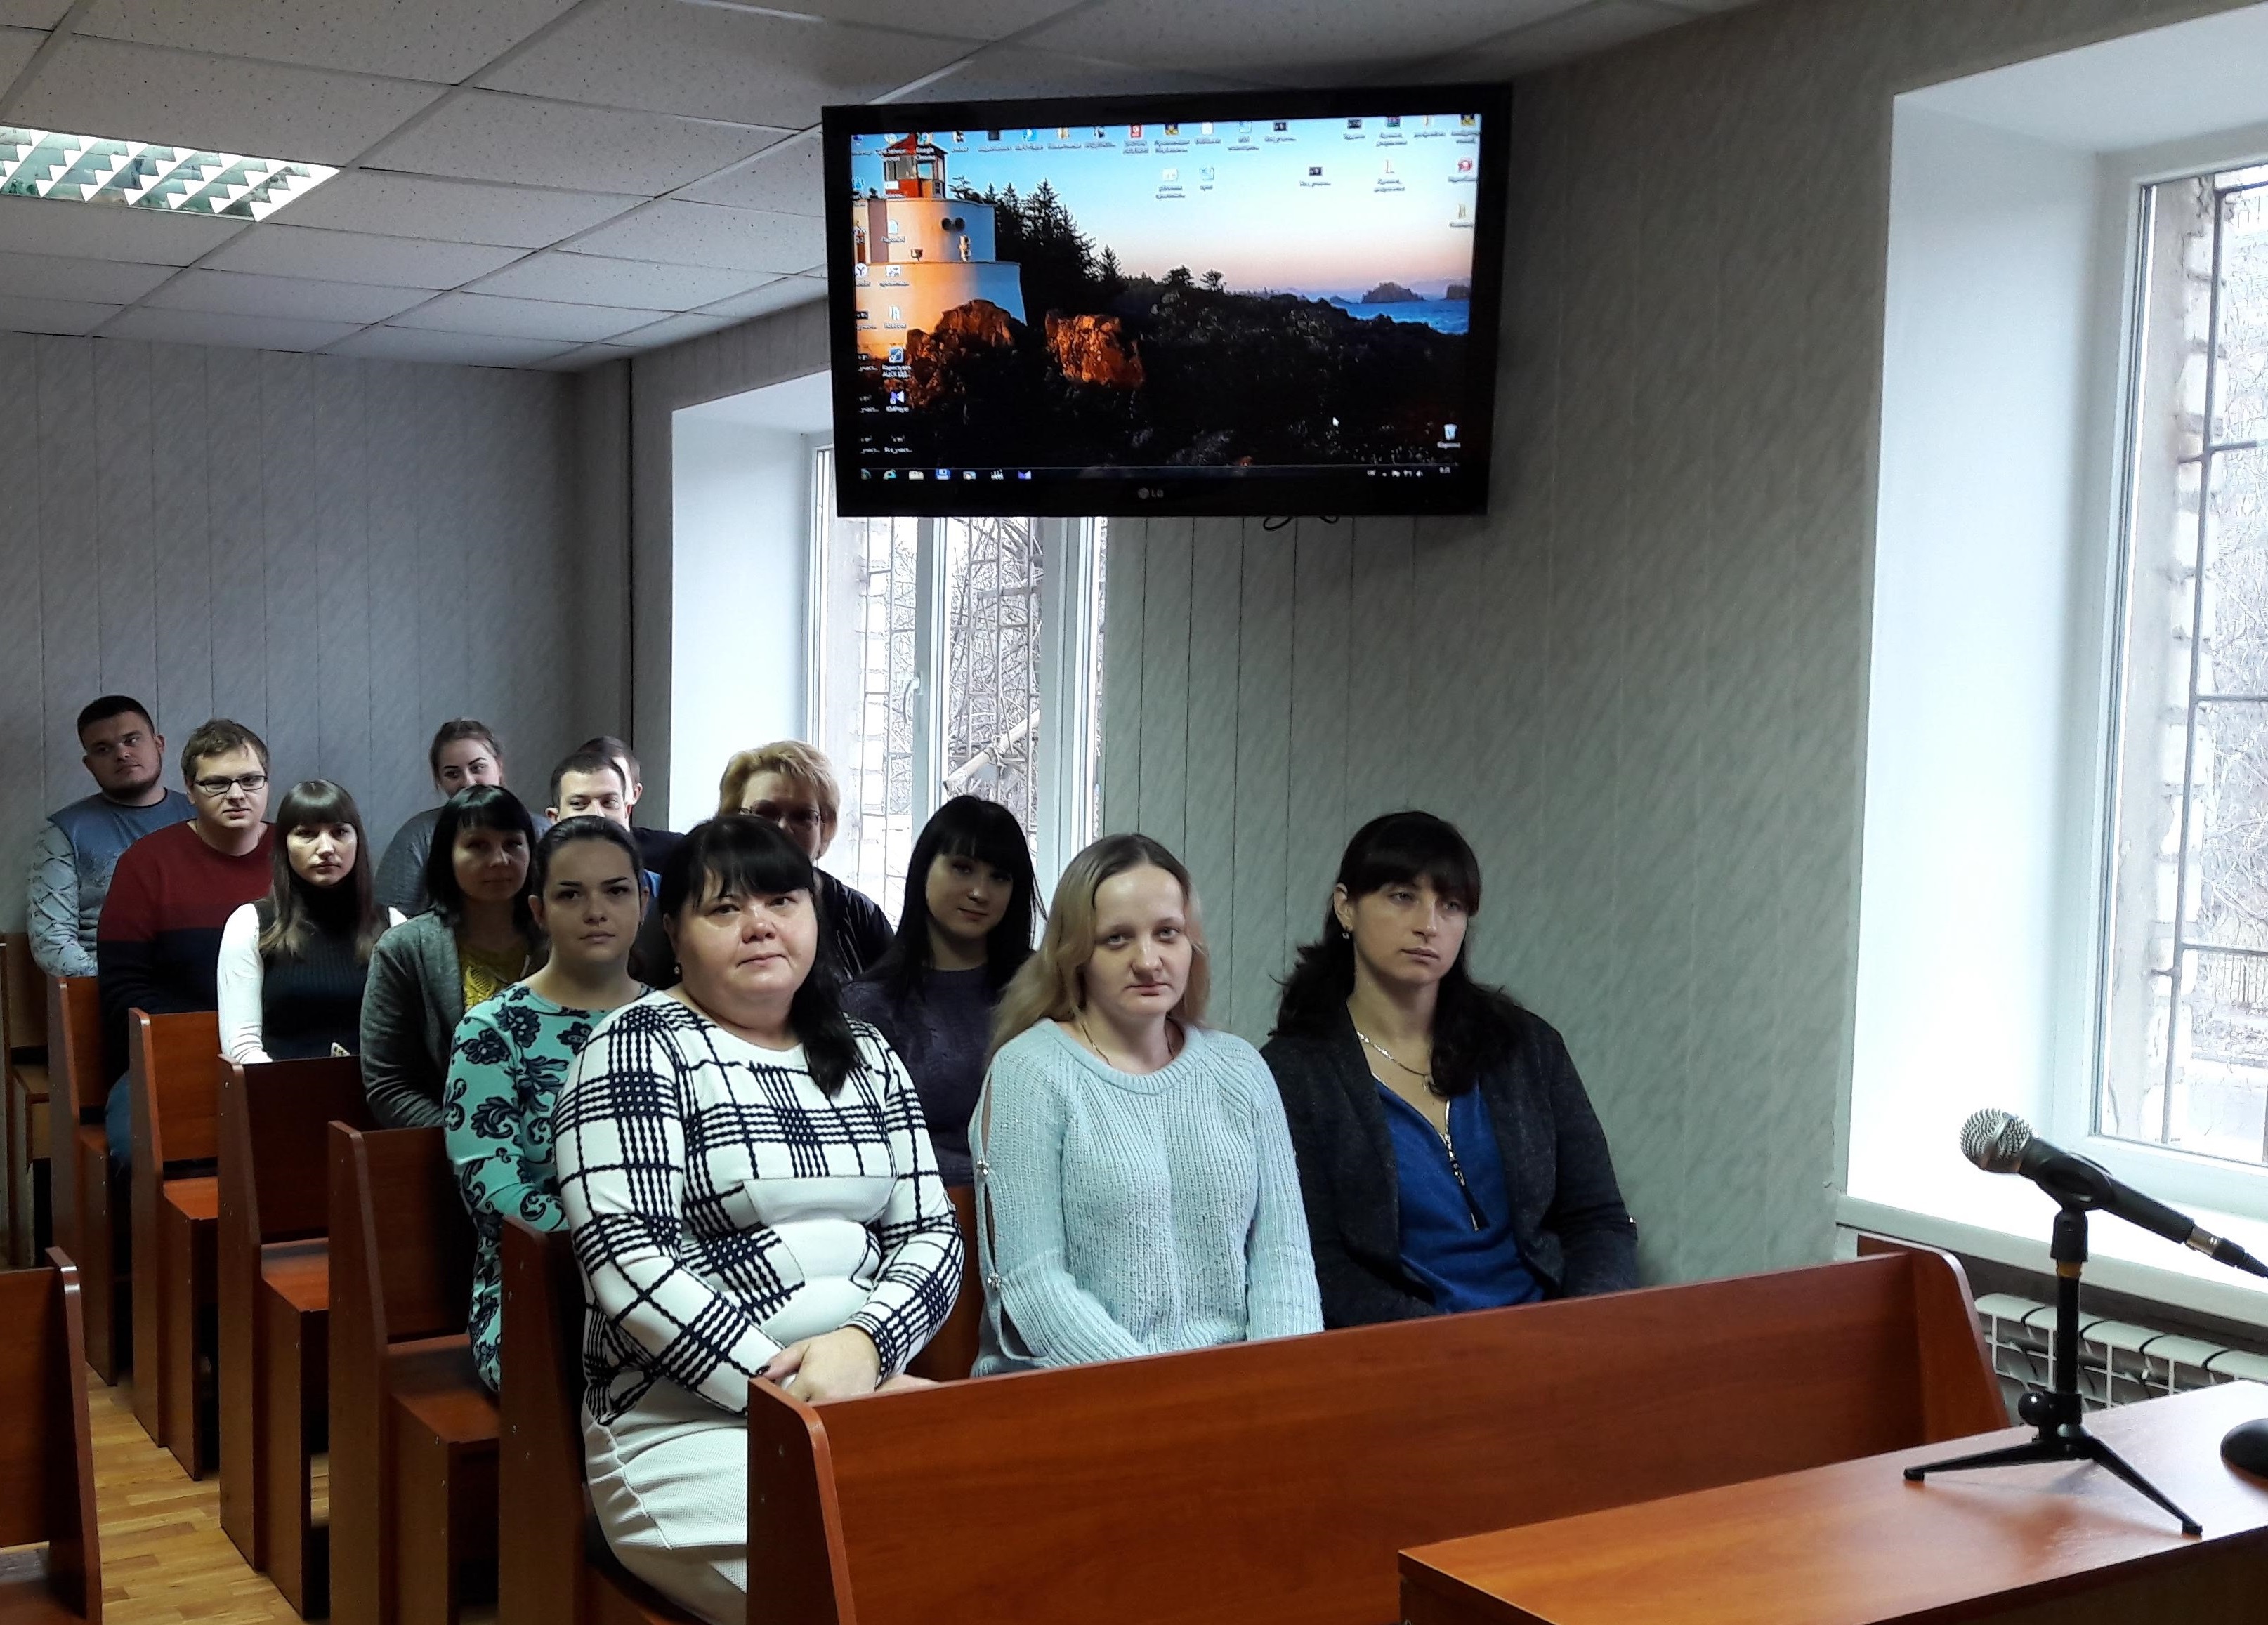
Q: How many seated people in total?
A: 13